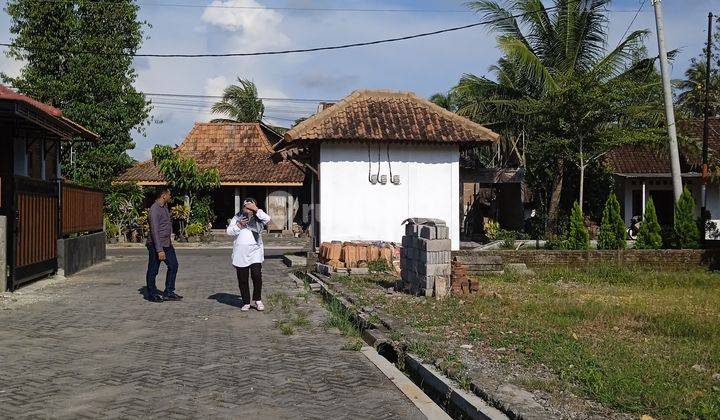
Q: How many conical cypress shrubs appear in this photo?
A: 4